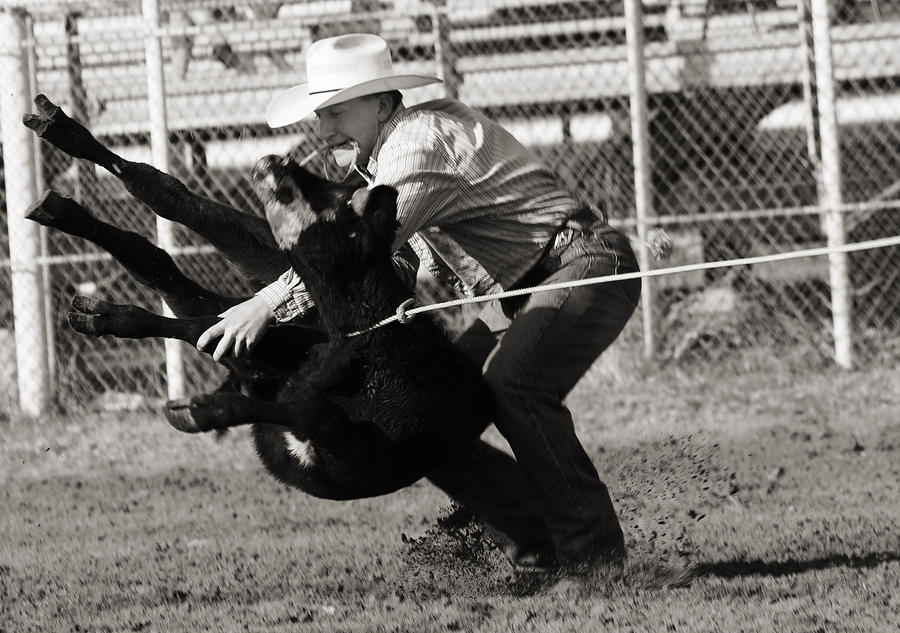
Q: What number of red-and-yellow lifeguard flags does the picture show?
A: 0